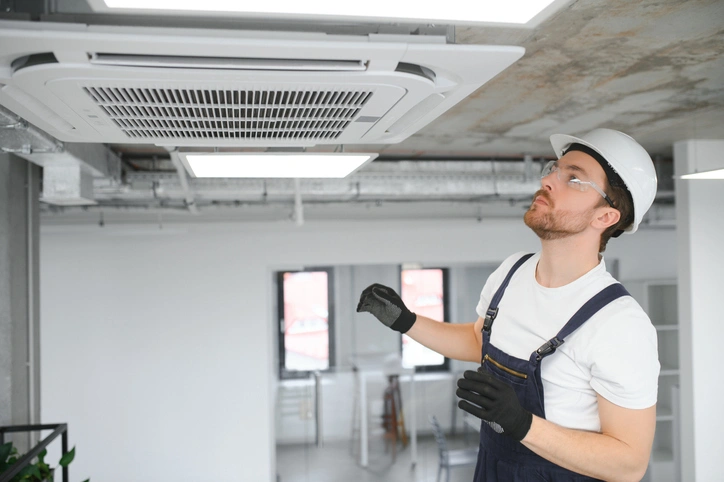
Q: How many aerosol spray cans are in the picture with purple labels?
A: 0